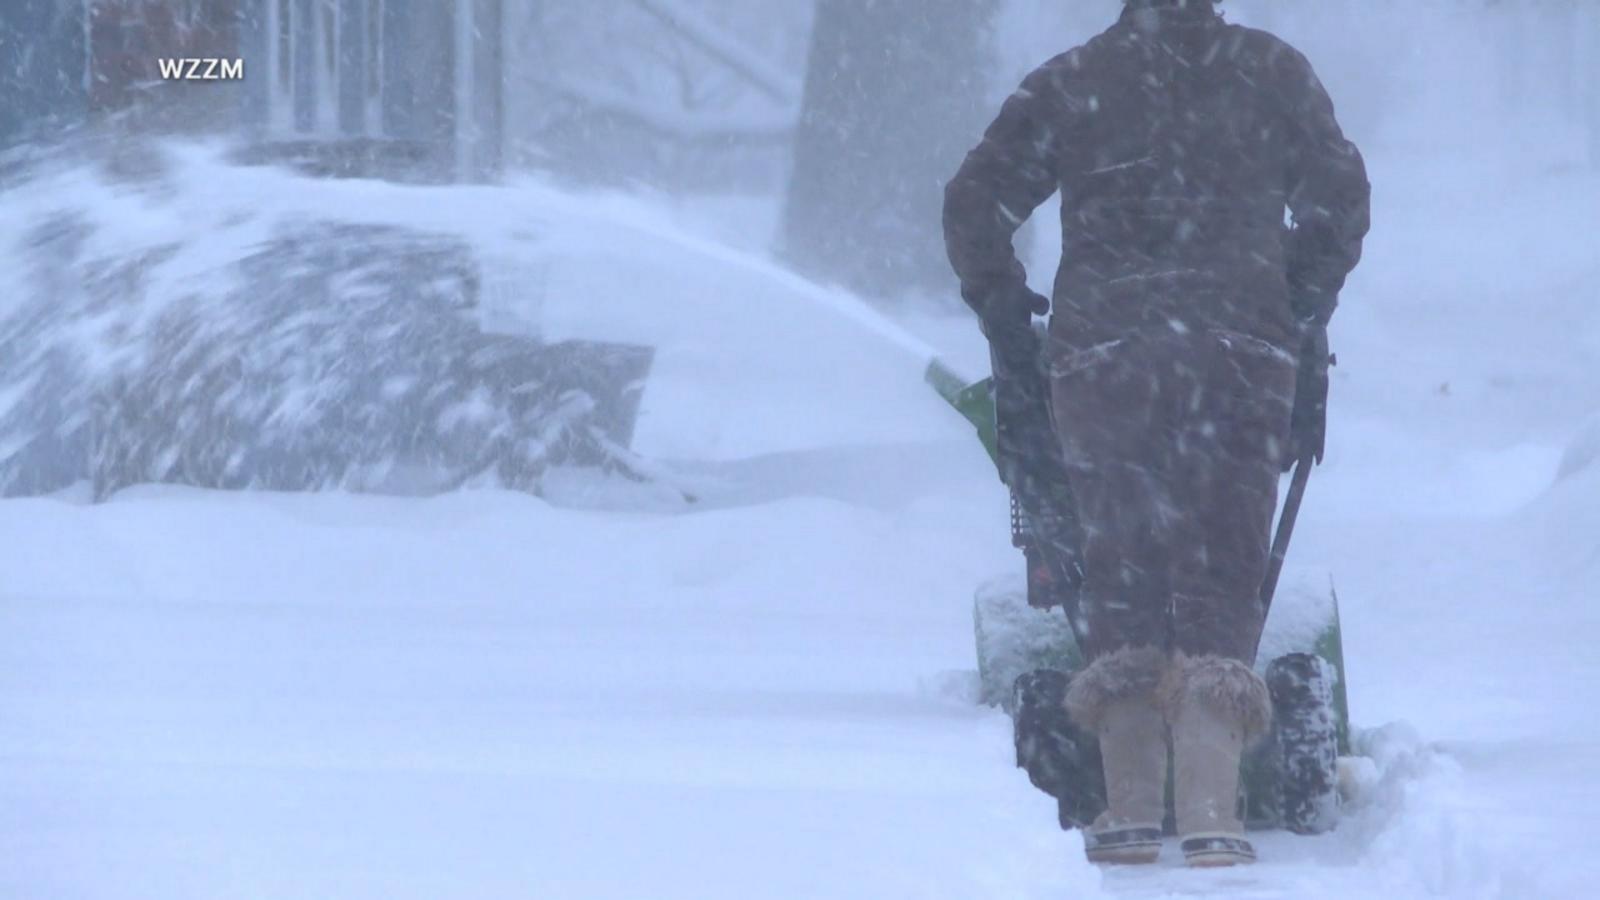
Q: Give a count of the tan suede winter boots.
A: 2